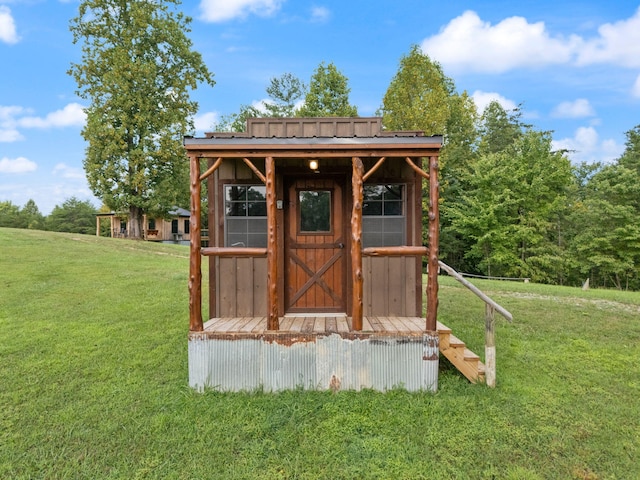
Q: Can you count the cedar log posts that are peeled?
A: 4